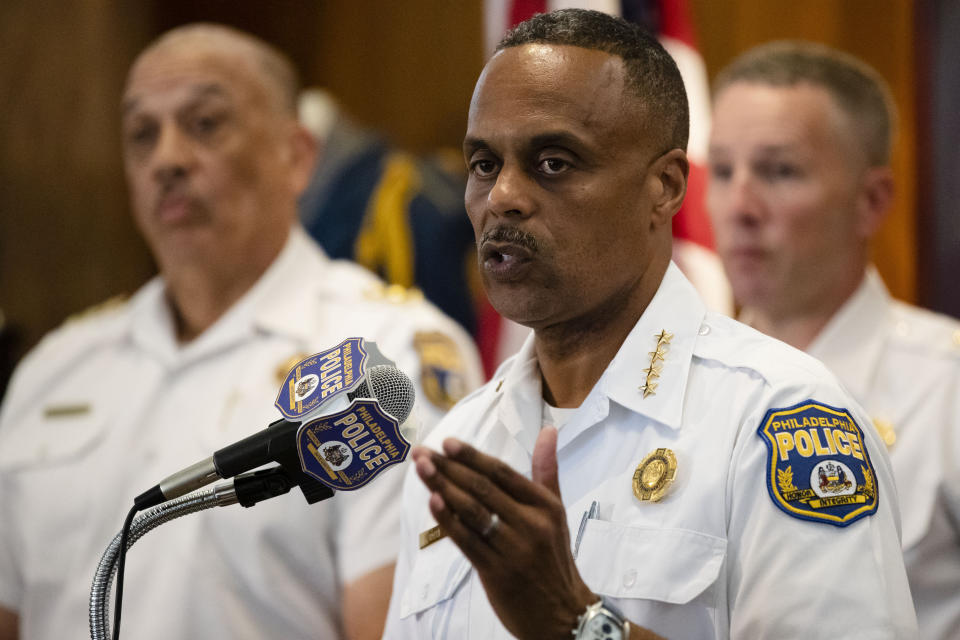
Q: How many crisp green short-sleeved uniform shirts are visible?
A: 0